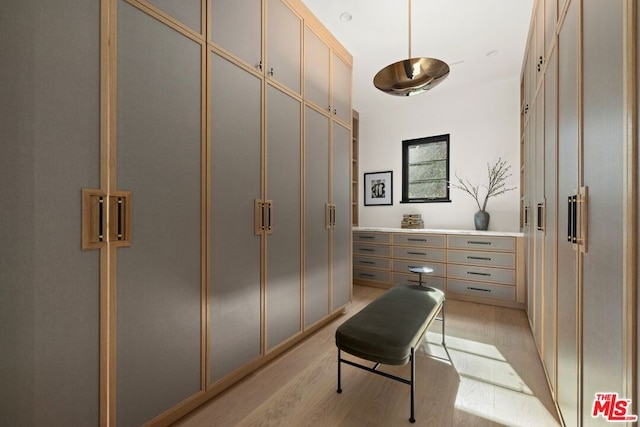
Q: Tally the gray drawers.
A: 12